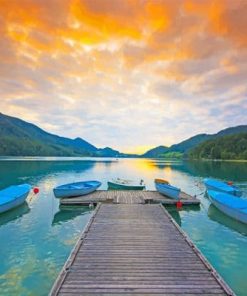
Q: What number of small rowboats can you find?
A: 6